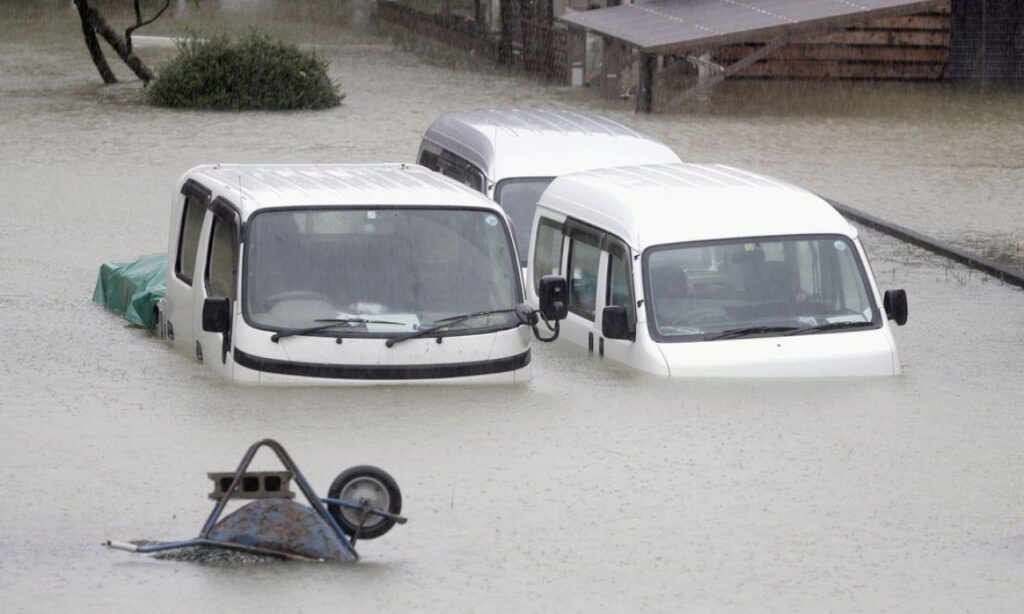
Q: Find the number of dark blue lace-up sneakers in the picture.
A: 0